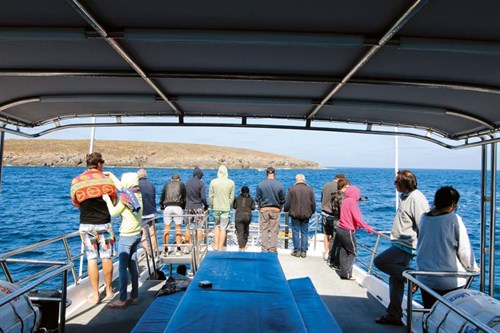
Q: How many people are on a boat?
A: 14